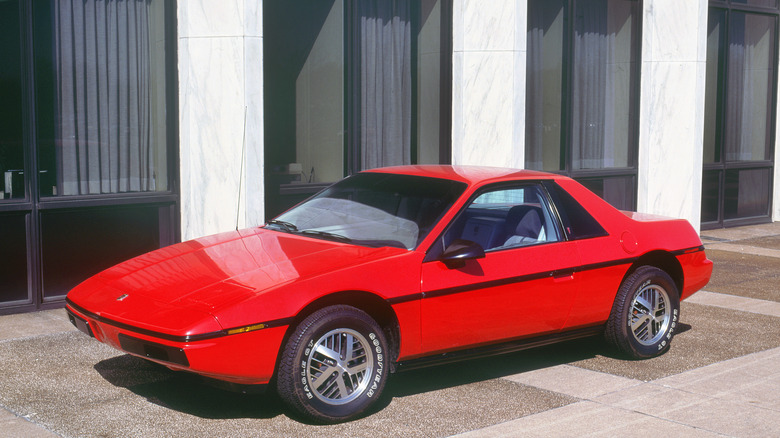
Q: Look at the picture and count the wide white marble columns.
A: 3